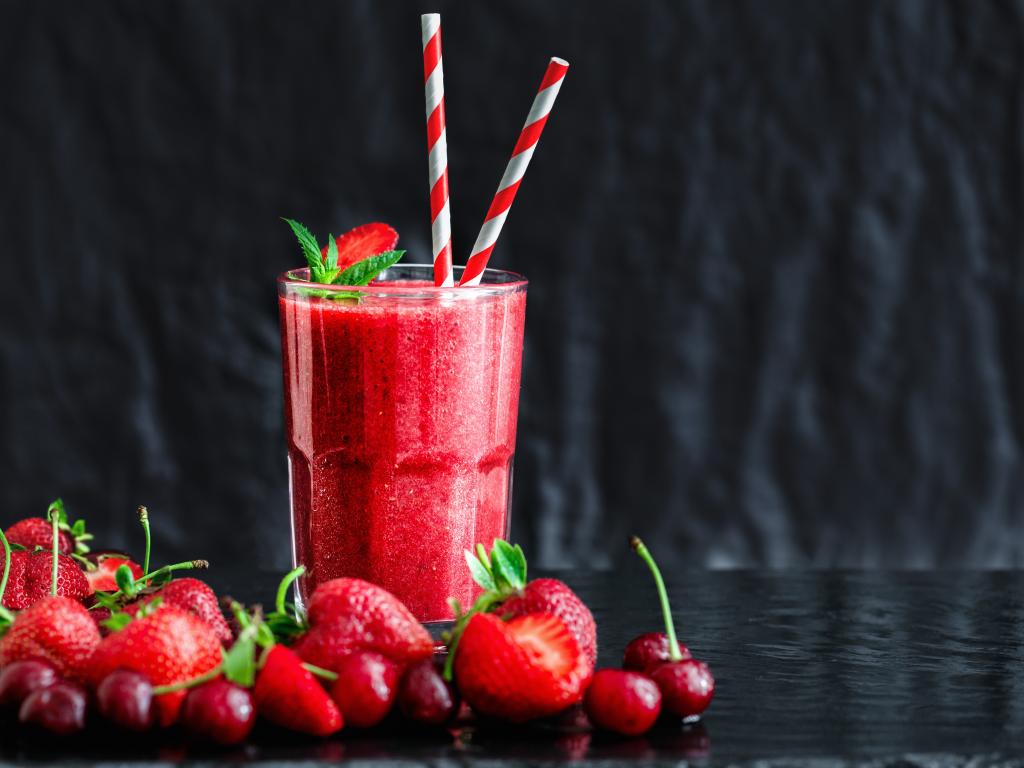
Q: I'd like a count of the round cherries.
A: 9